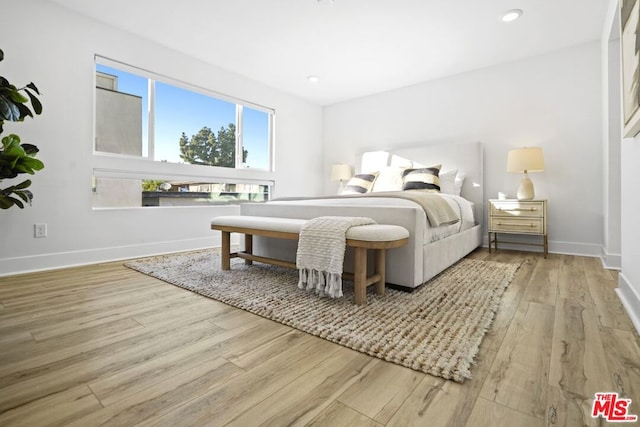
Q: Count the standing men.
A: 0